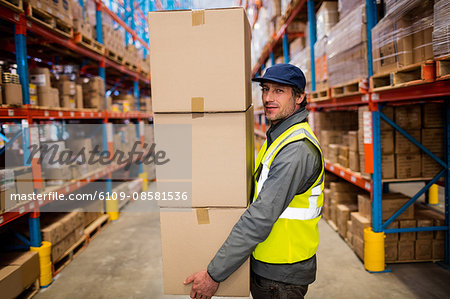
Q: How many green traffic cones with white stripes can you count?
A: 0